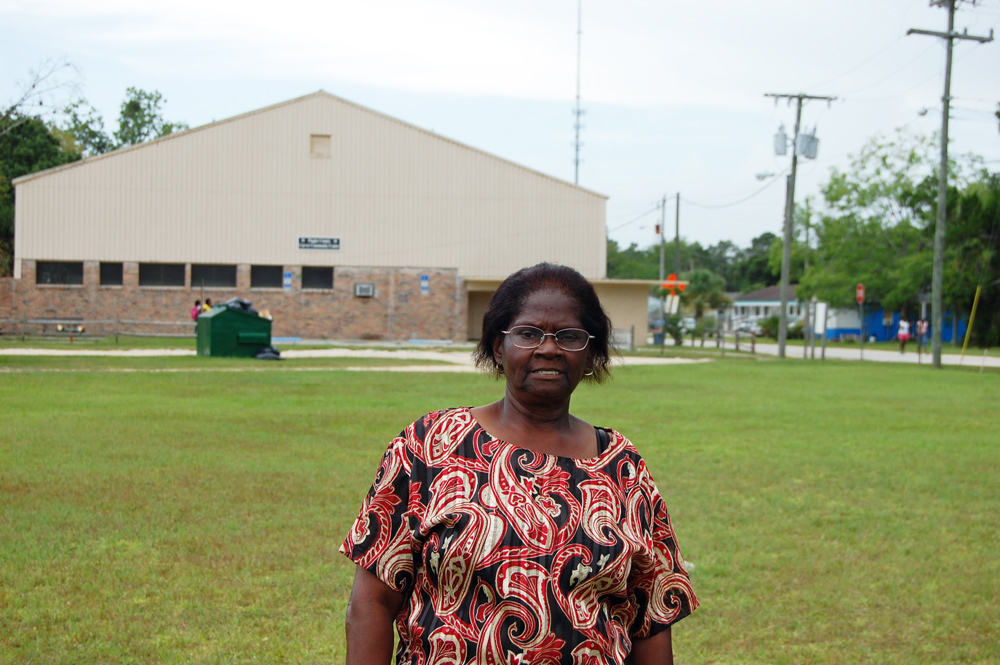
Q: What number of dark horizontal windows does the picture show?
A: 6